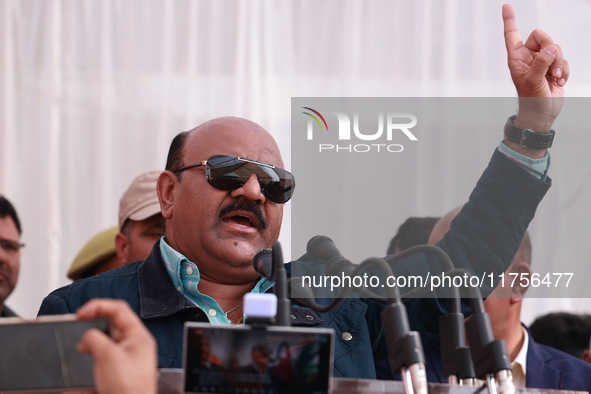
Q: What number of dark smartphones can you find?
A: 2